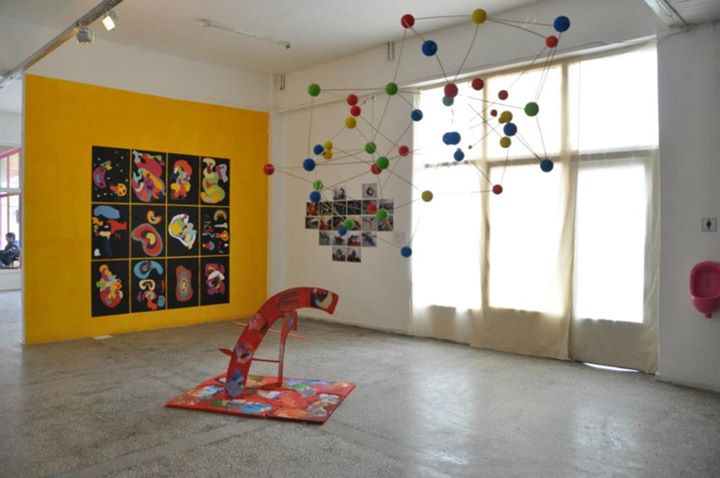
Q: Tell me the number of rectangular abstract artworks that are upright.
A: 12